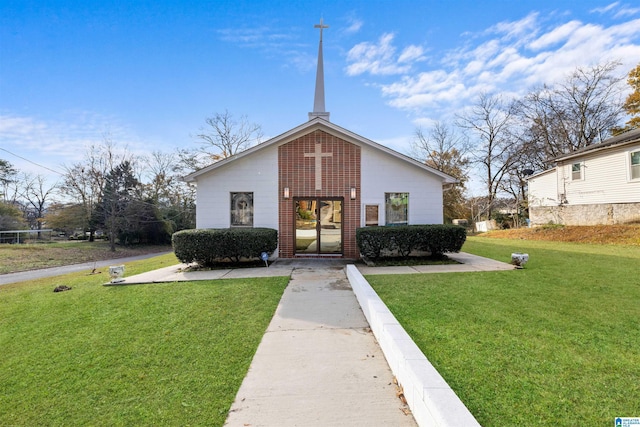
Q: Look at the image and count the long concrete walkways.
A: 1